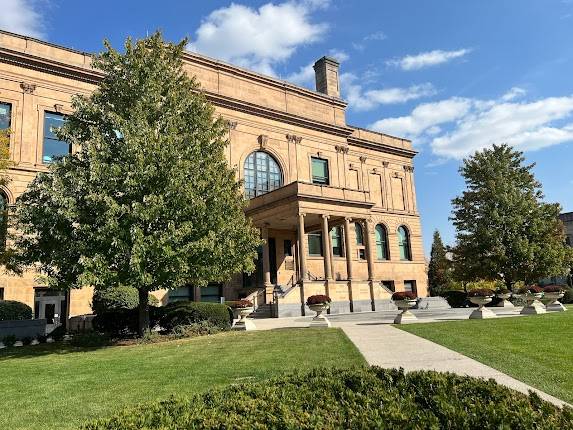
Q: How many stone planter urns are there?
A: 7